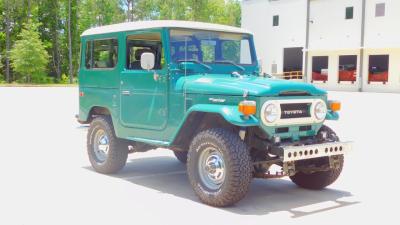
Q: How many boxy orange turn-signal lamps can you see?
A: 2